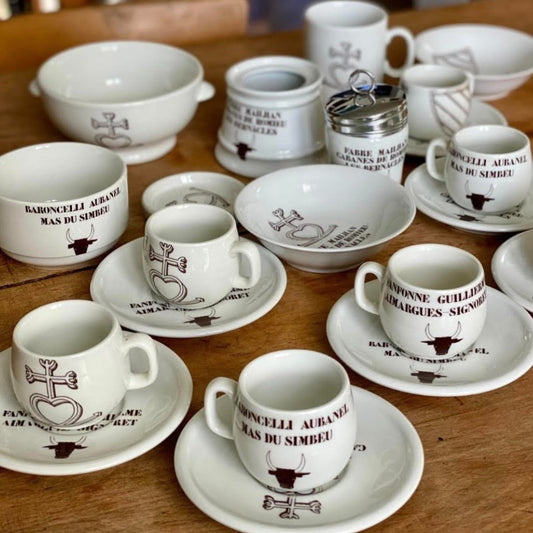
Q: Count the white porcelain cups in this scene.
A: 7